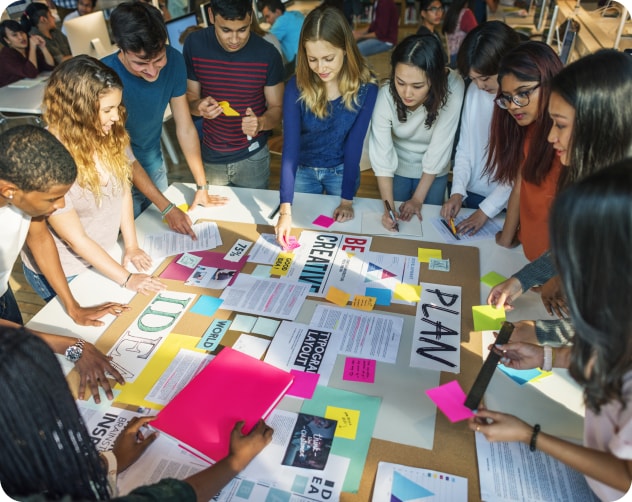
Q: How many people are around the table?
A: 11